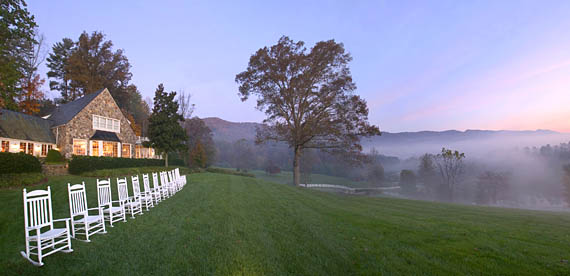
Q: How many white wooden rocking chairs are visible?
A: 12